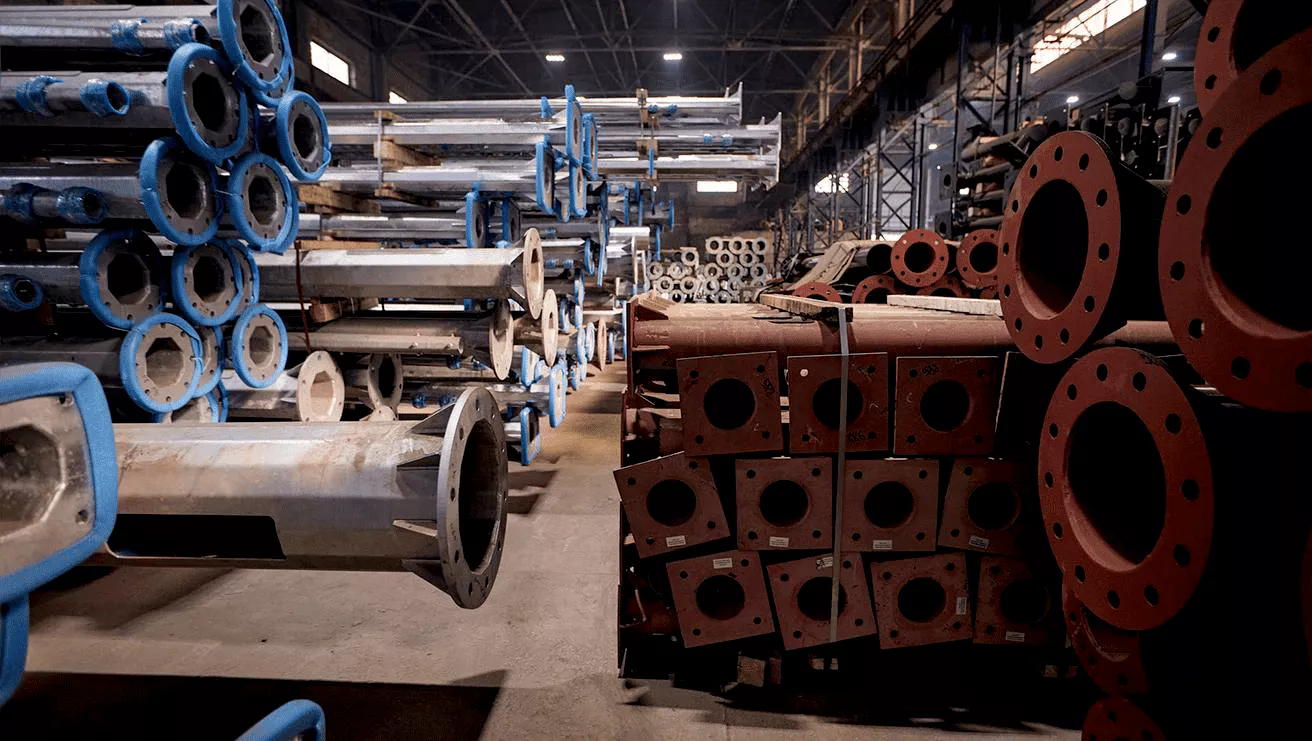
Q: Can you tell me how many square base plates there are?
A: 11